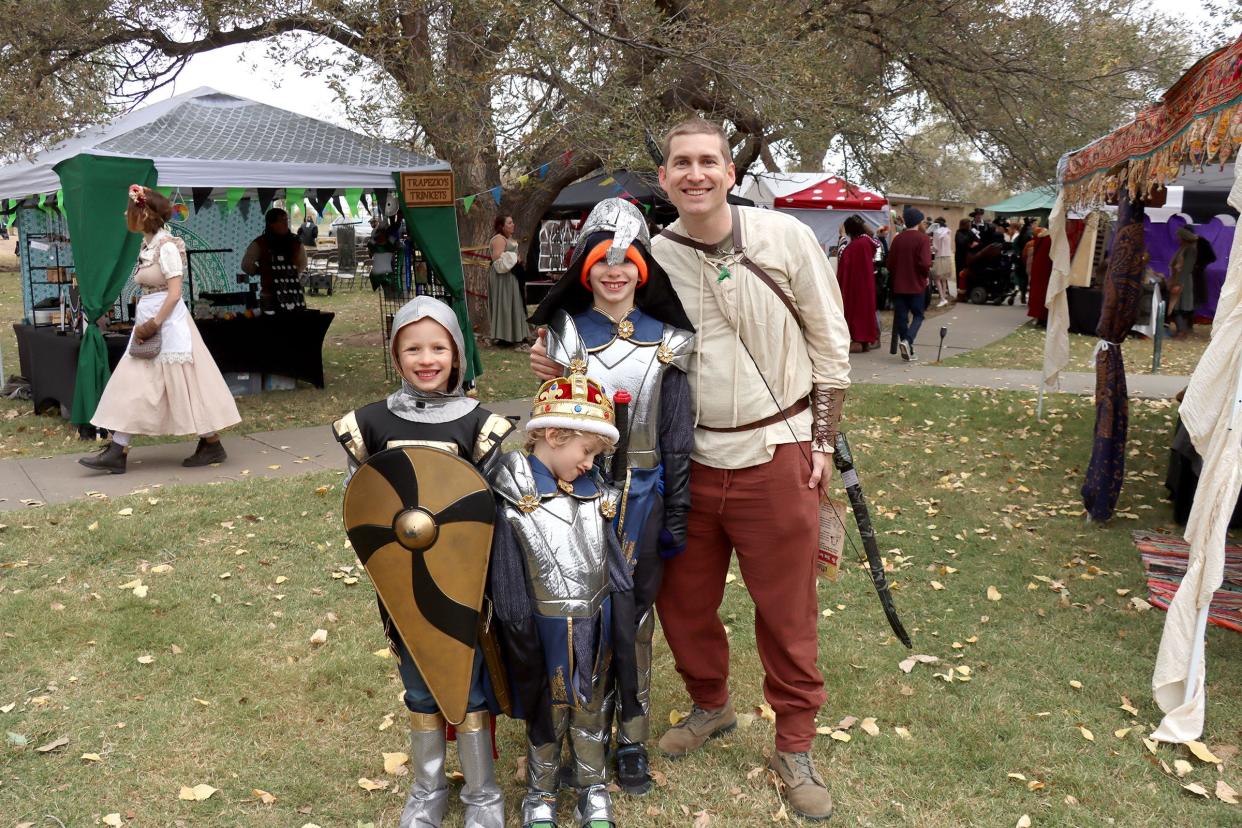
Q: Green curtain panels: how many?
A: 2